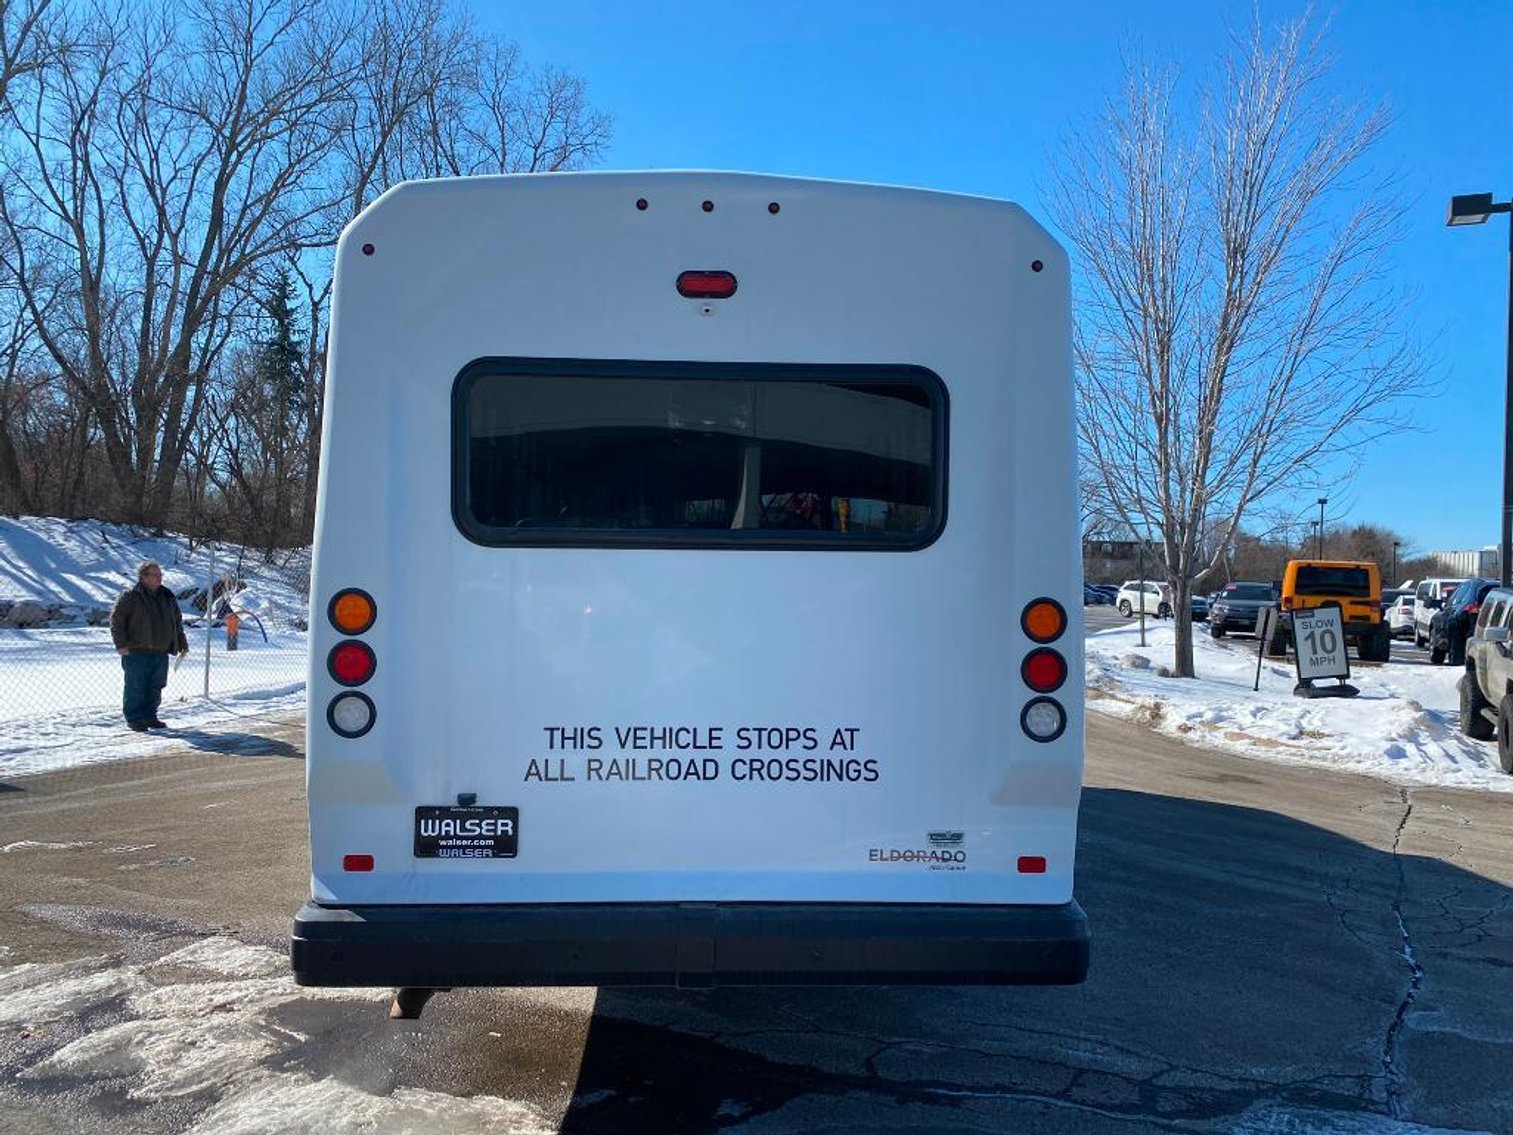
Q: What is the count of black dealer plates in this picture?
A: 1